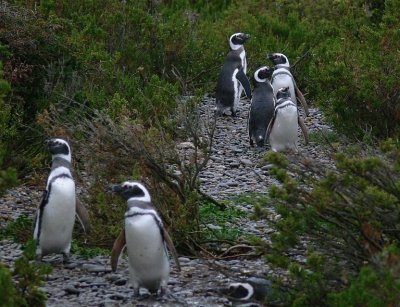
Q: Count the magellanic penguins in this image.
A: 7